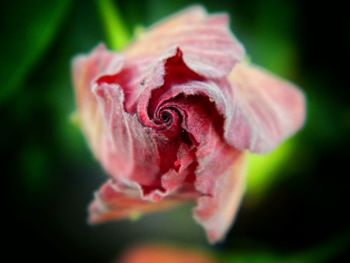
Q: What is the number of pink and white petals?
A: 5